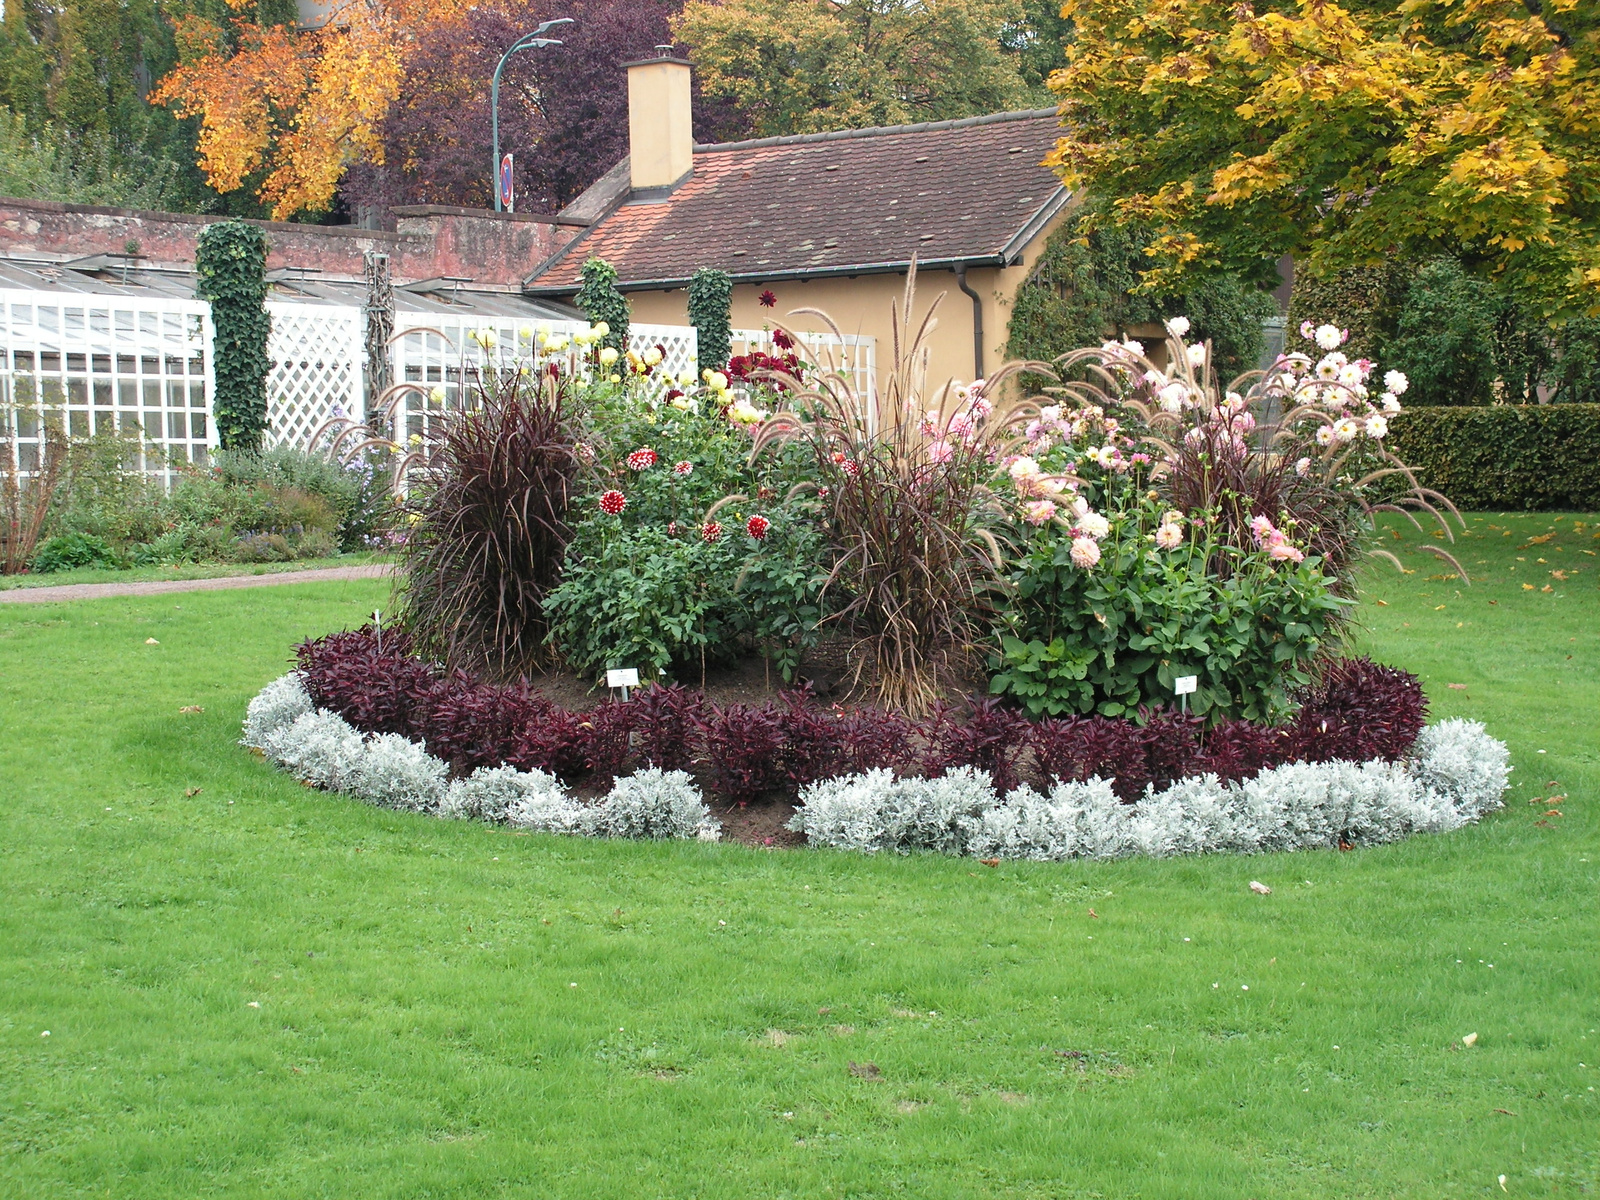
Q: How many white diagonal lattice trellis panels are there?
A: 2